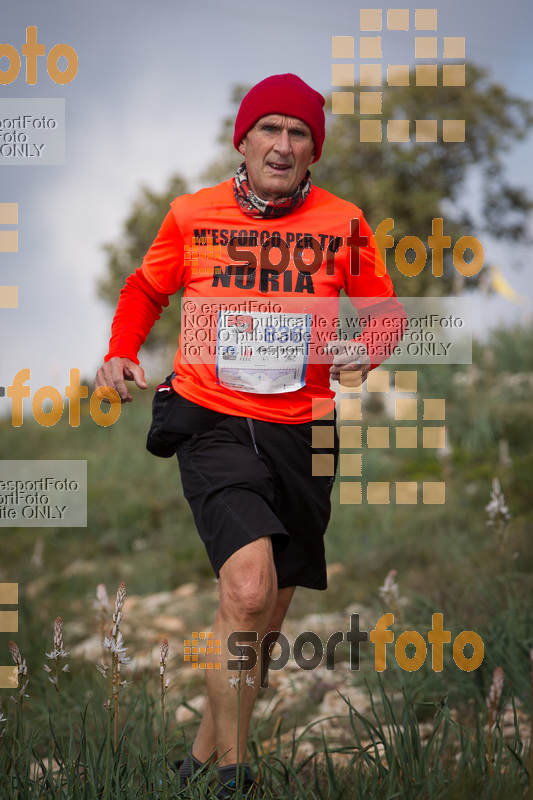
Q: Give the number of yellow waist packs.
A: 0